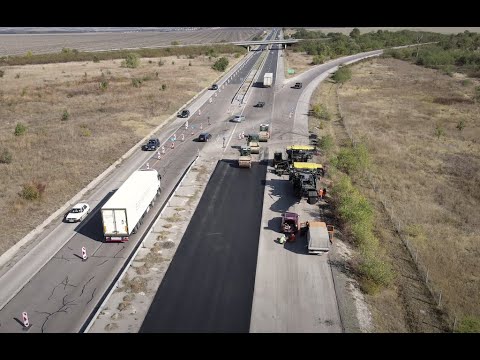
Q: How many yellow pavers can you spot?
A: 2